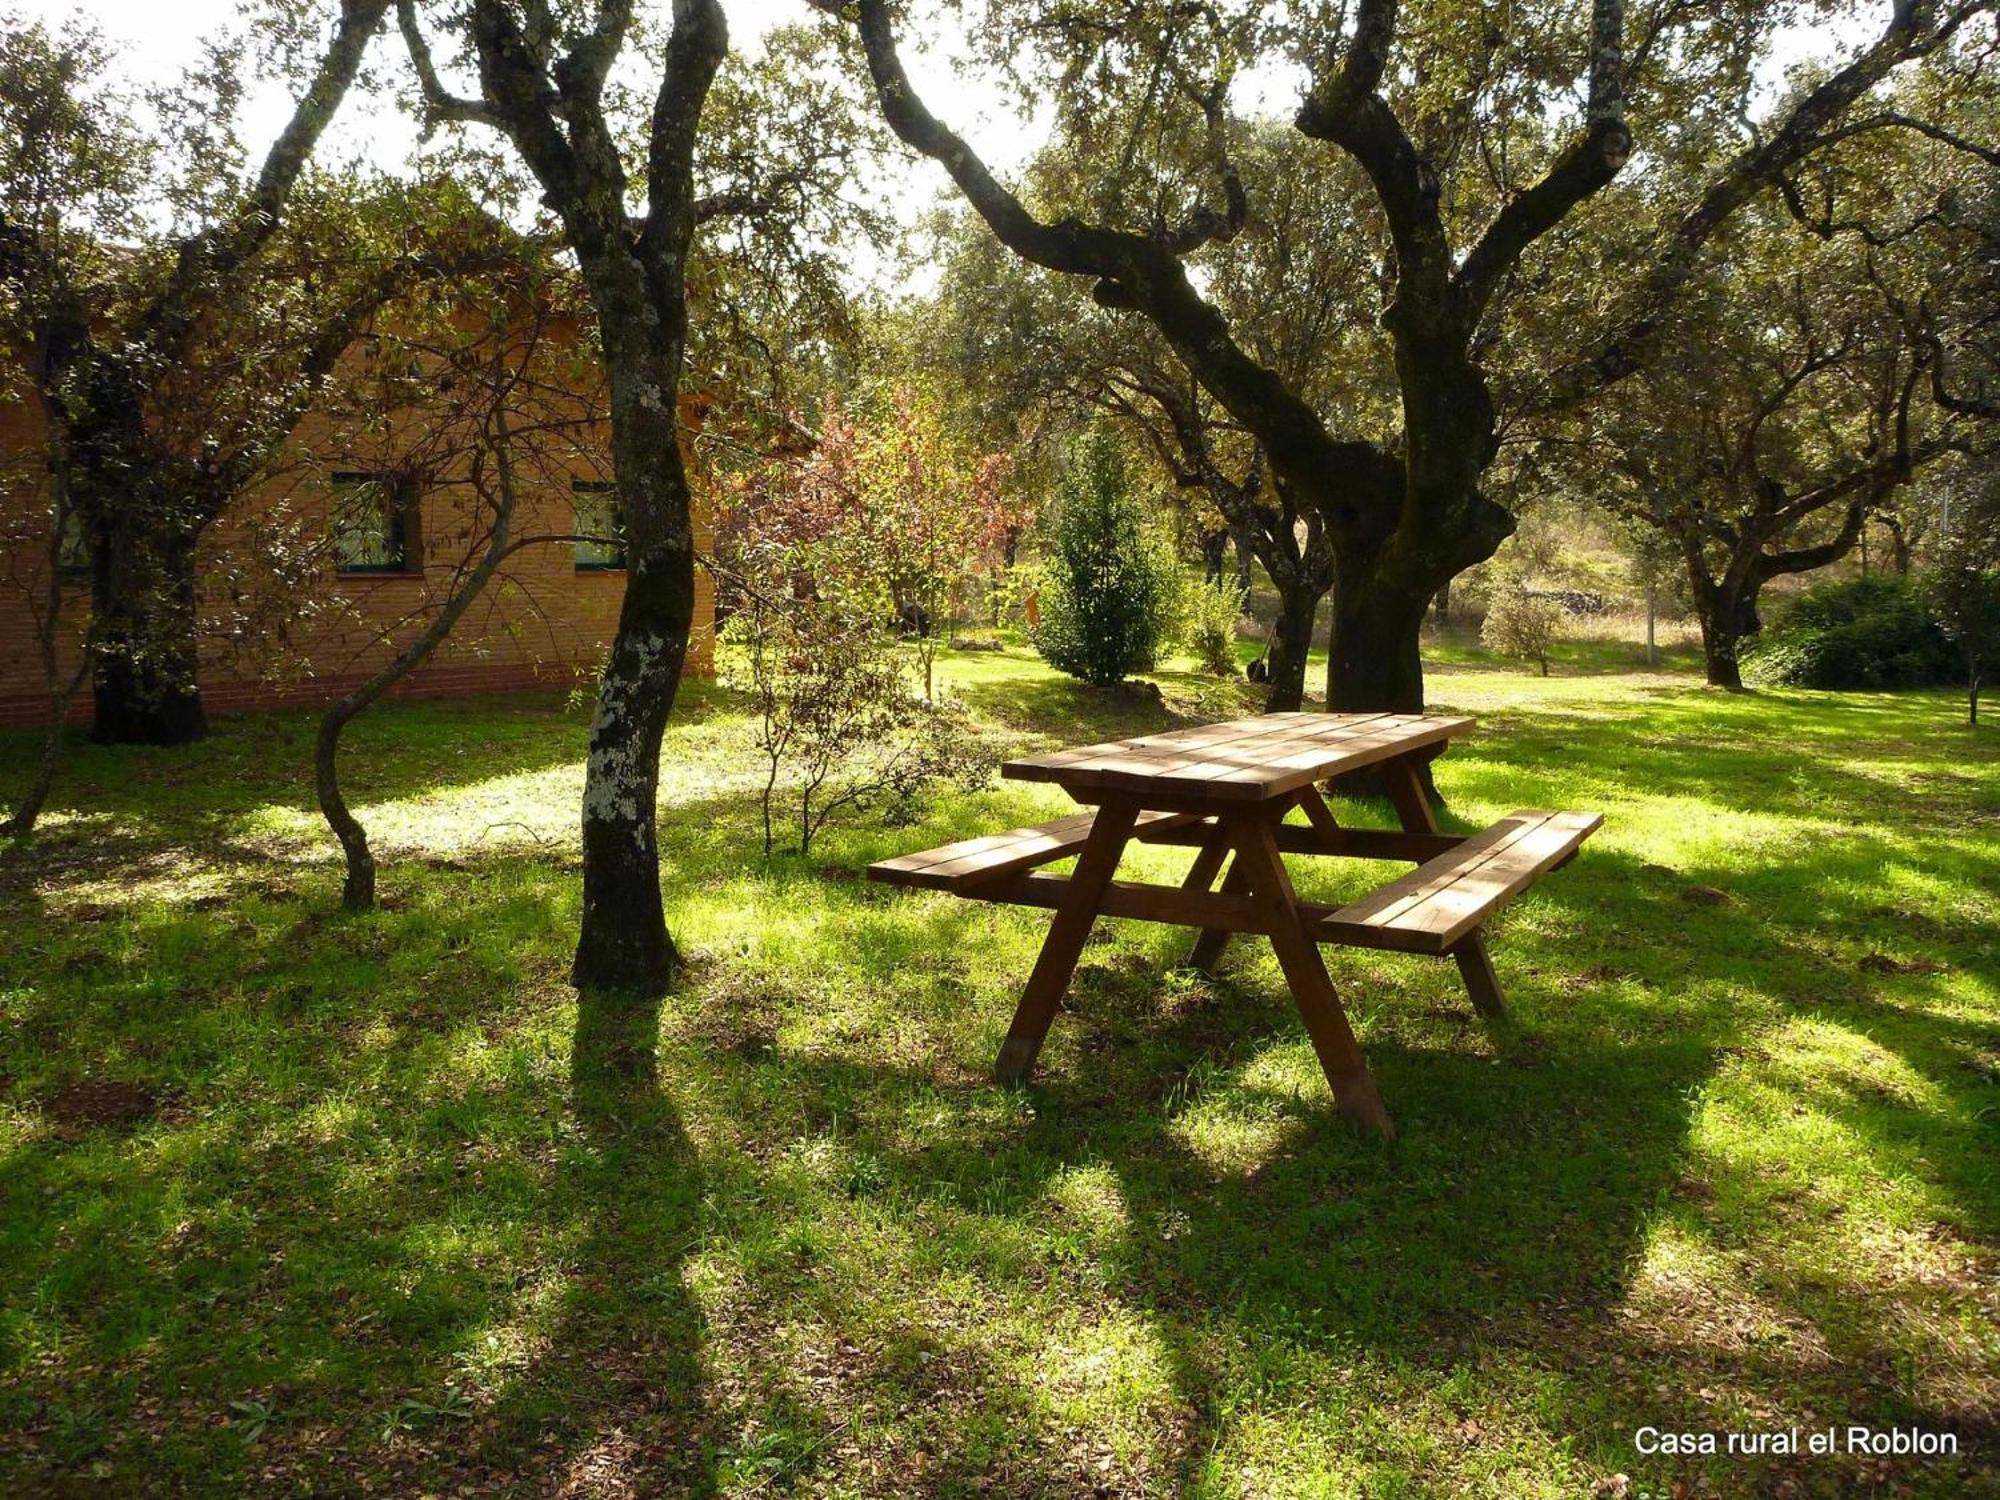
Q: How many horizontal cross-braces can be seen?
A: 2